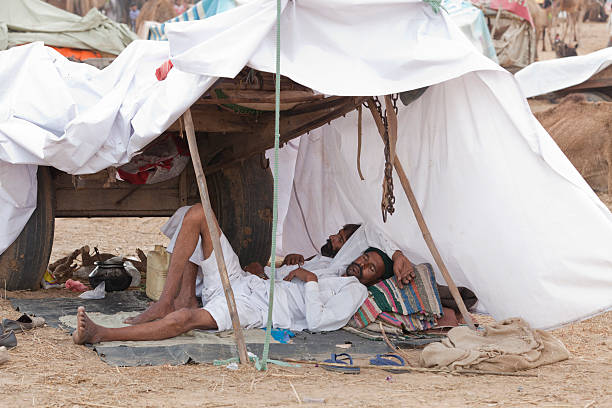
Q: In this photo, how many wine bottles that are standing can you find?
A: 0